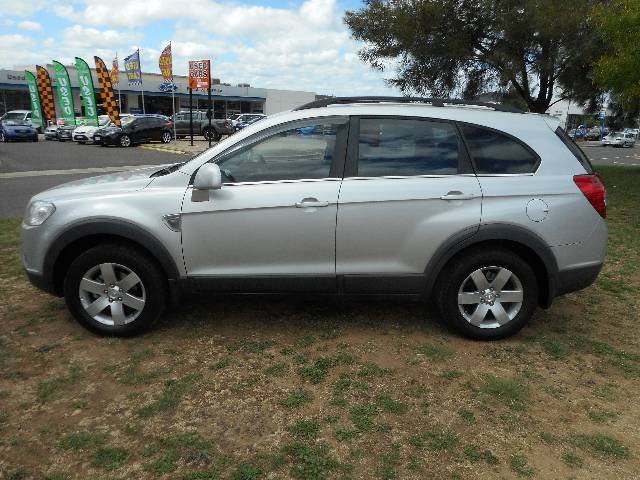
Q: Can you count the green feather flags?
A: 3